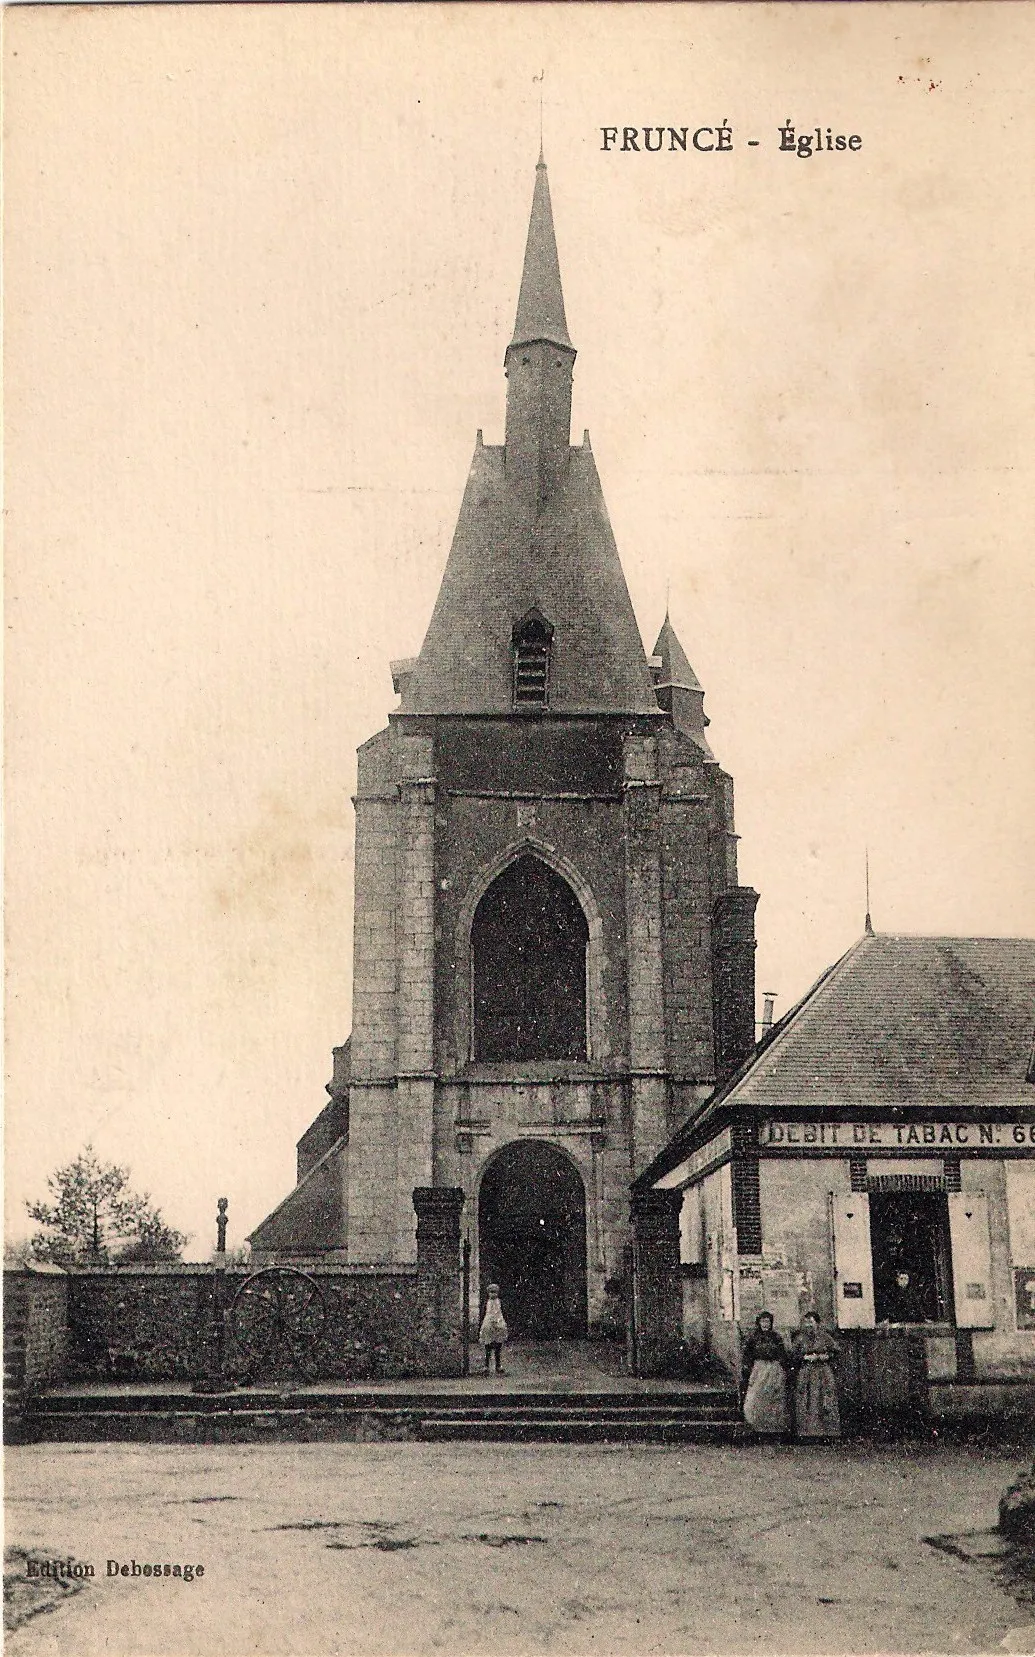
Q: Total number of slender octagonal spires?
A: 1